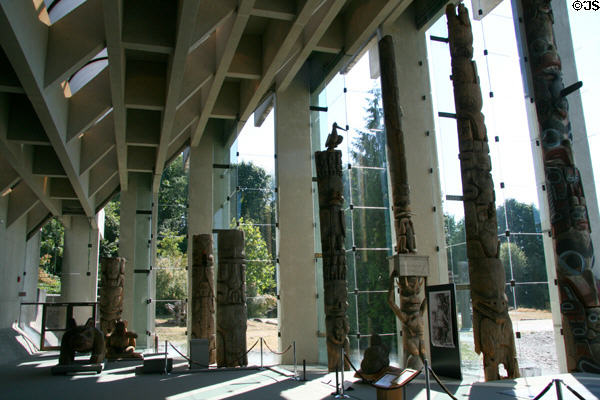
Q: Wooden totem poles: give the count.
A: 7